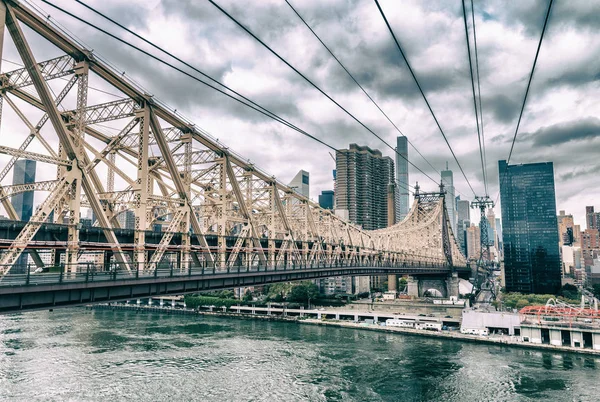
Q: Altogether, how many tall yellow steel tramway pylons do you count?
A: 0